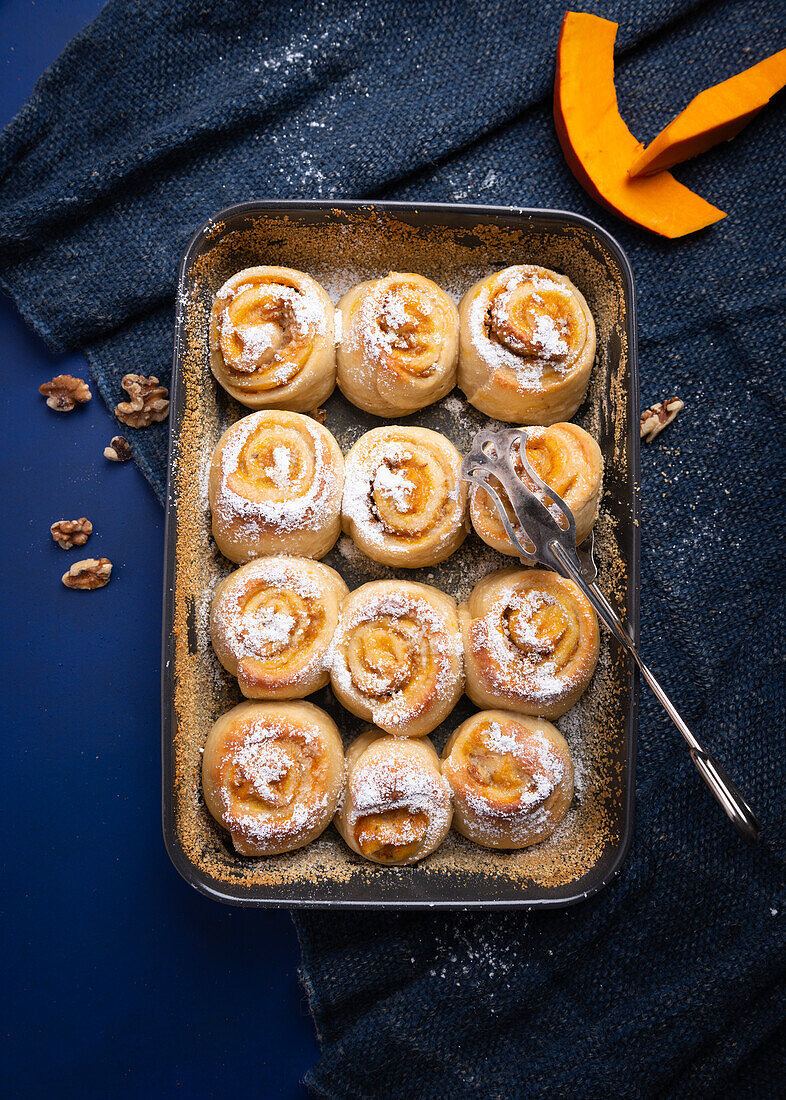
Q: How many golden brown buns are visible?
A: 12